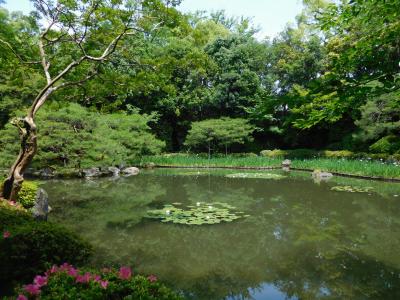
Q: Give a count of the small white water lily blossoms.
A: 4